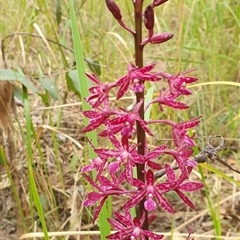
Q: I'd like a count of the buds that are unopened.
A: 4